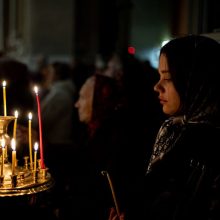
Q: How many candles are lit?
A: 7